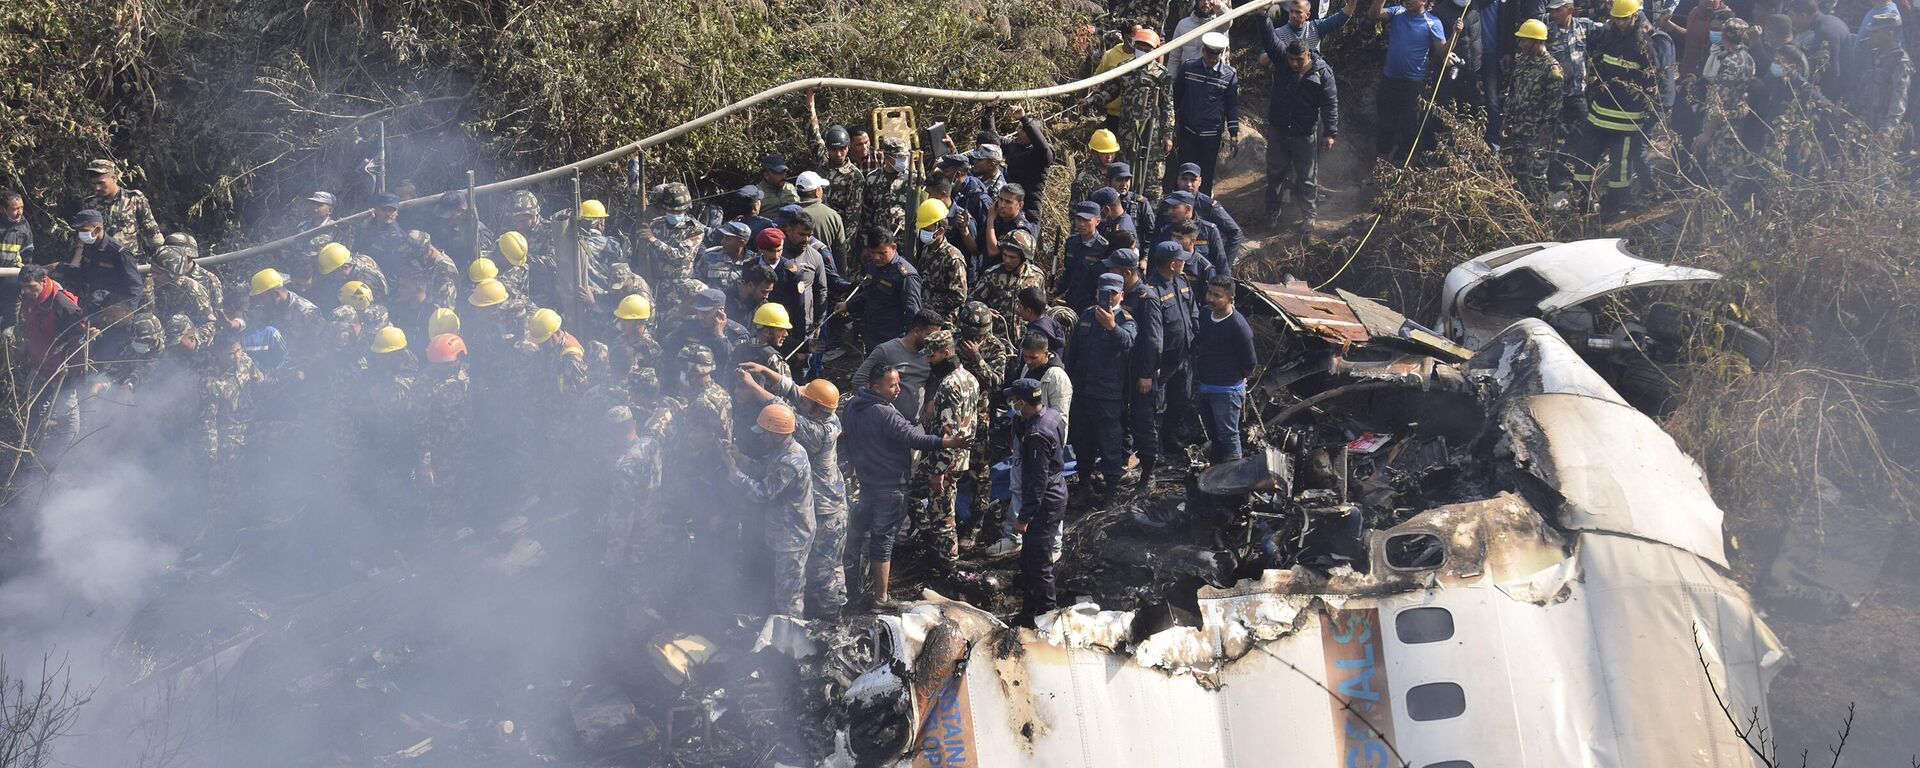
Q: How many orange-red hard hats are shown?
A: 4